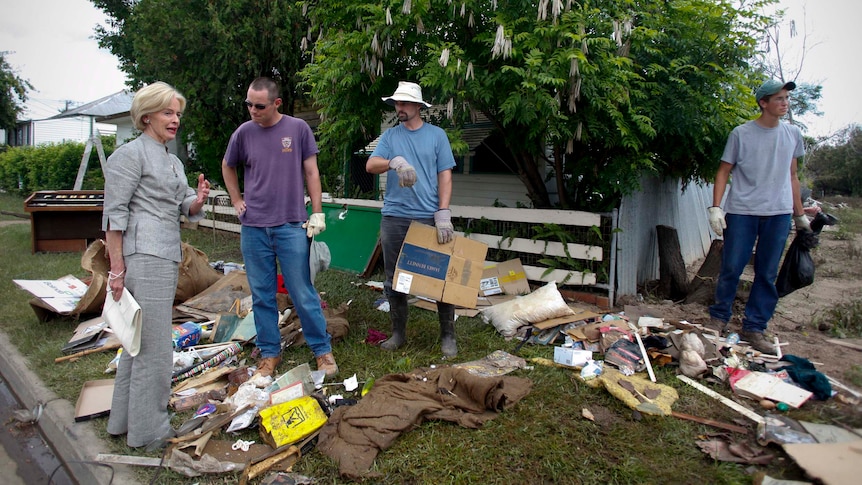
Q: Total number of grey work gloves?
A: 2